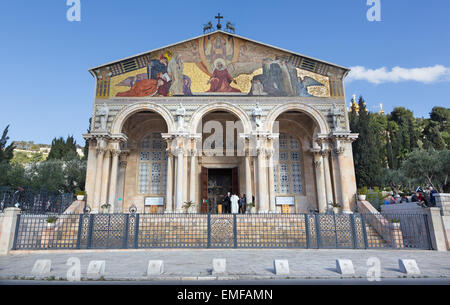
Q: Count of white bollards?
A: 7